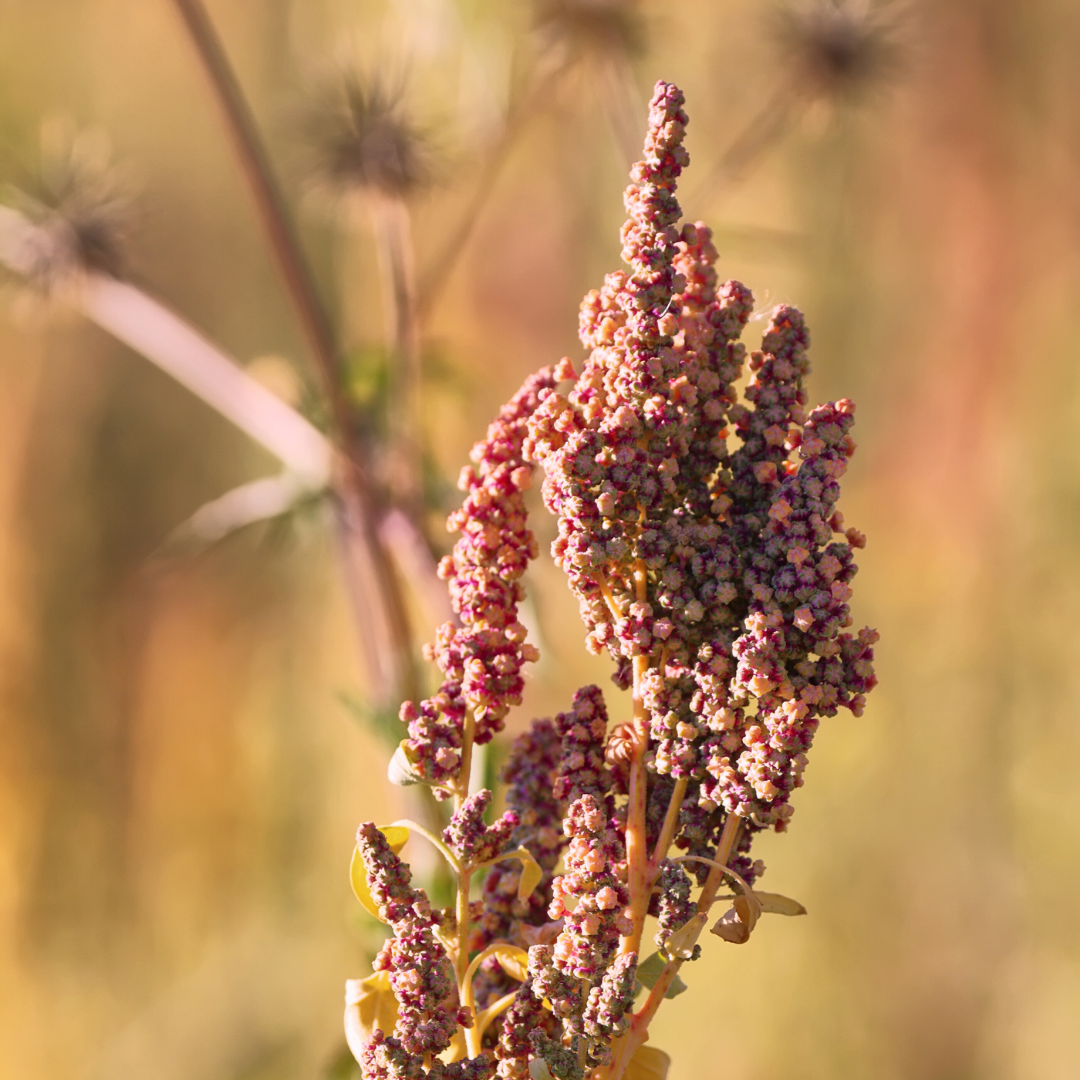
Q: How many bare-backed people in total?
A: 0